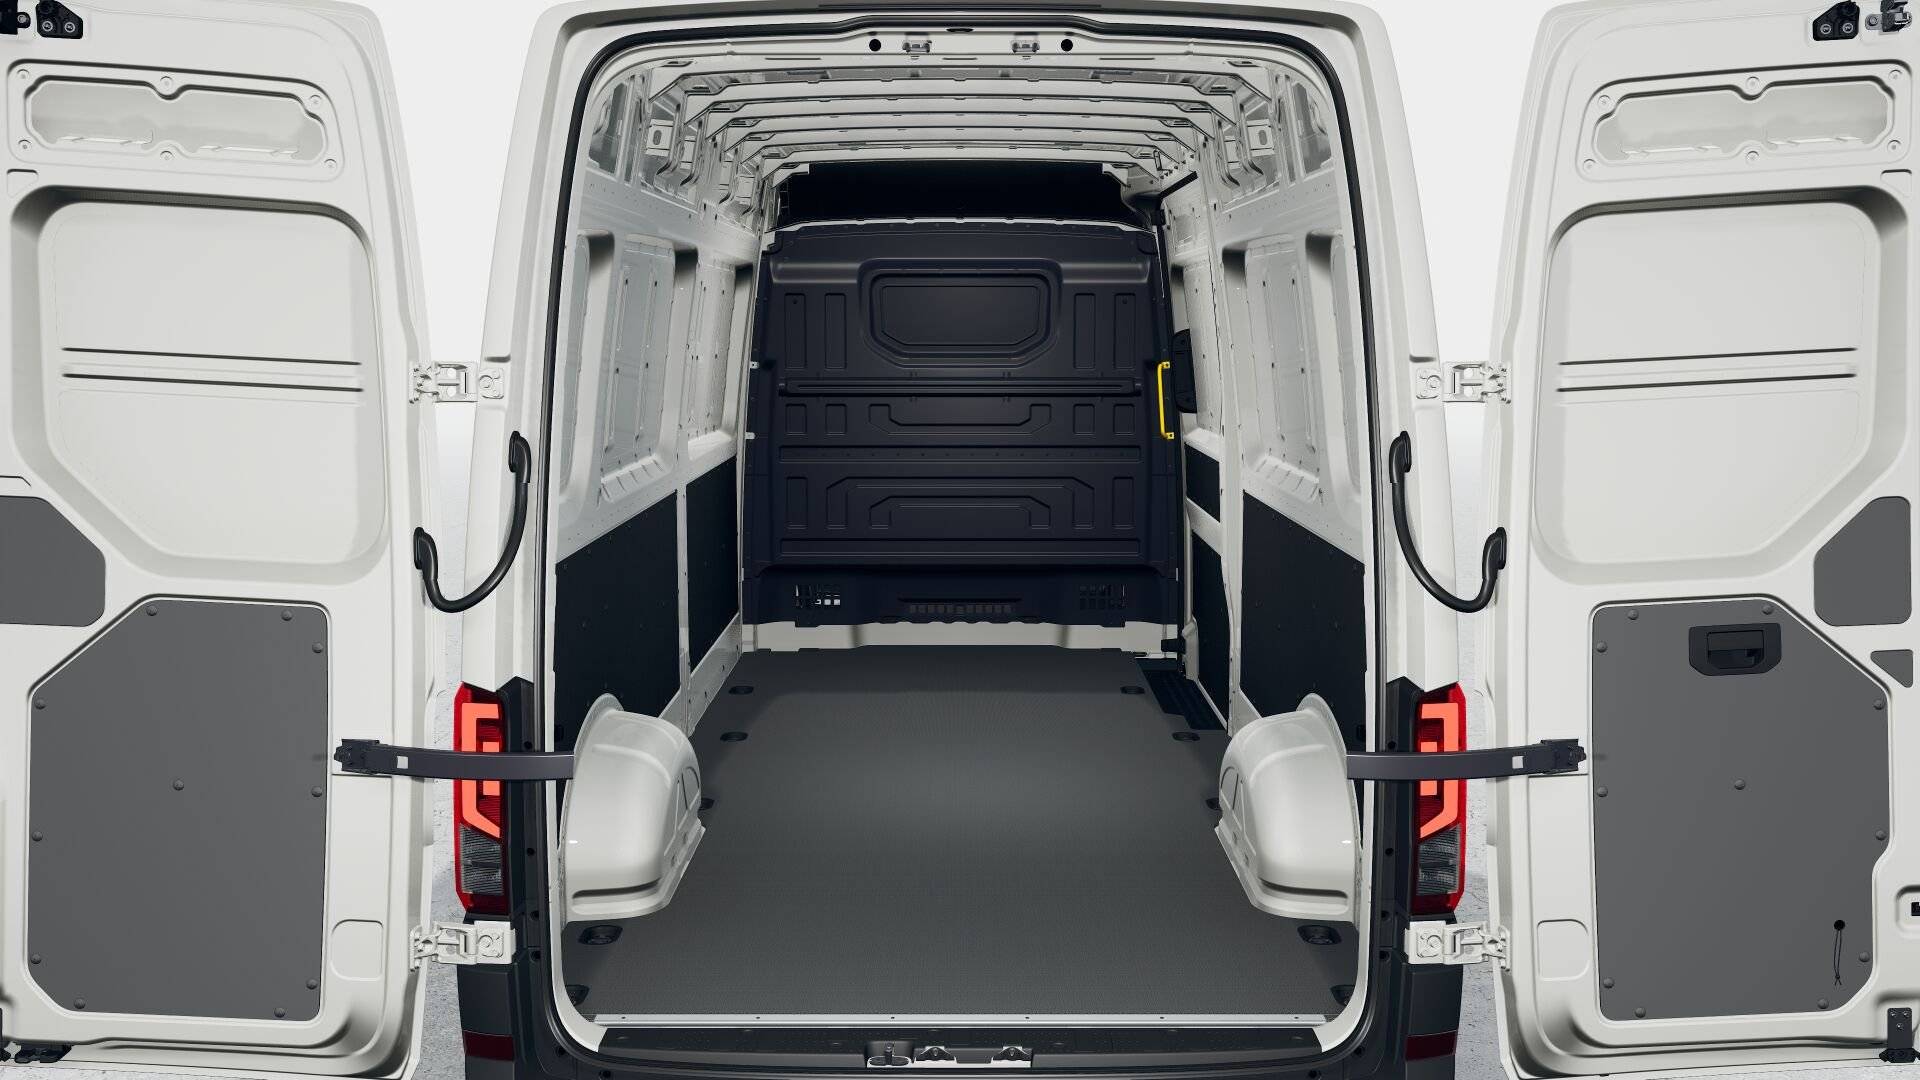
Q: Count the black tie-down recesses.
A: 10